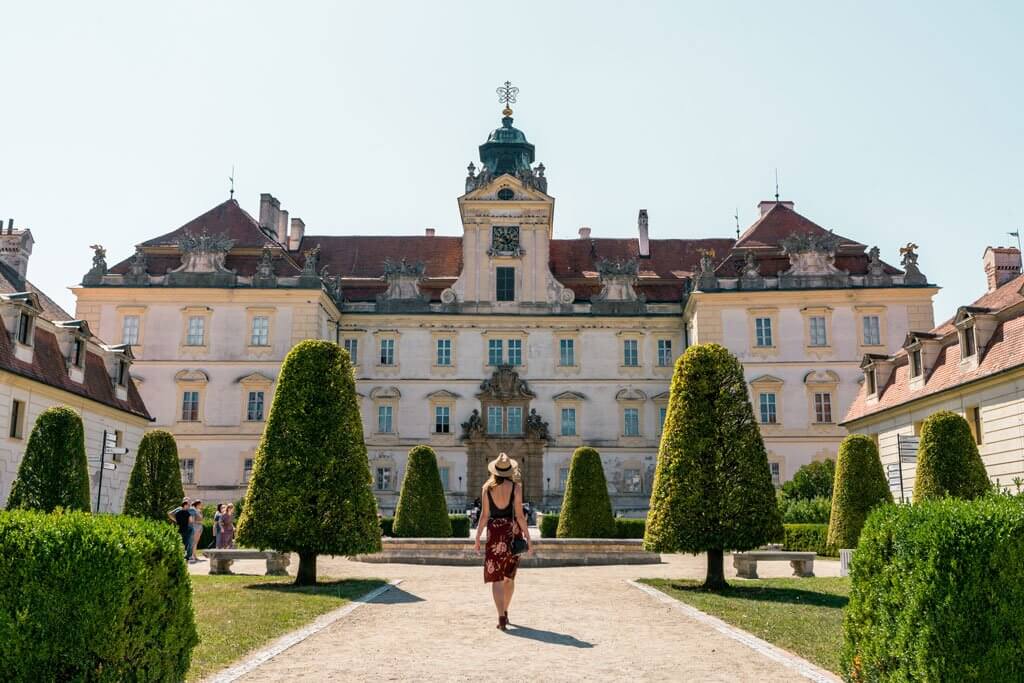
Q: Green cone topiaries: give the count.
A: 8